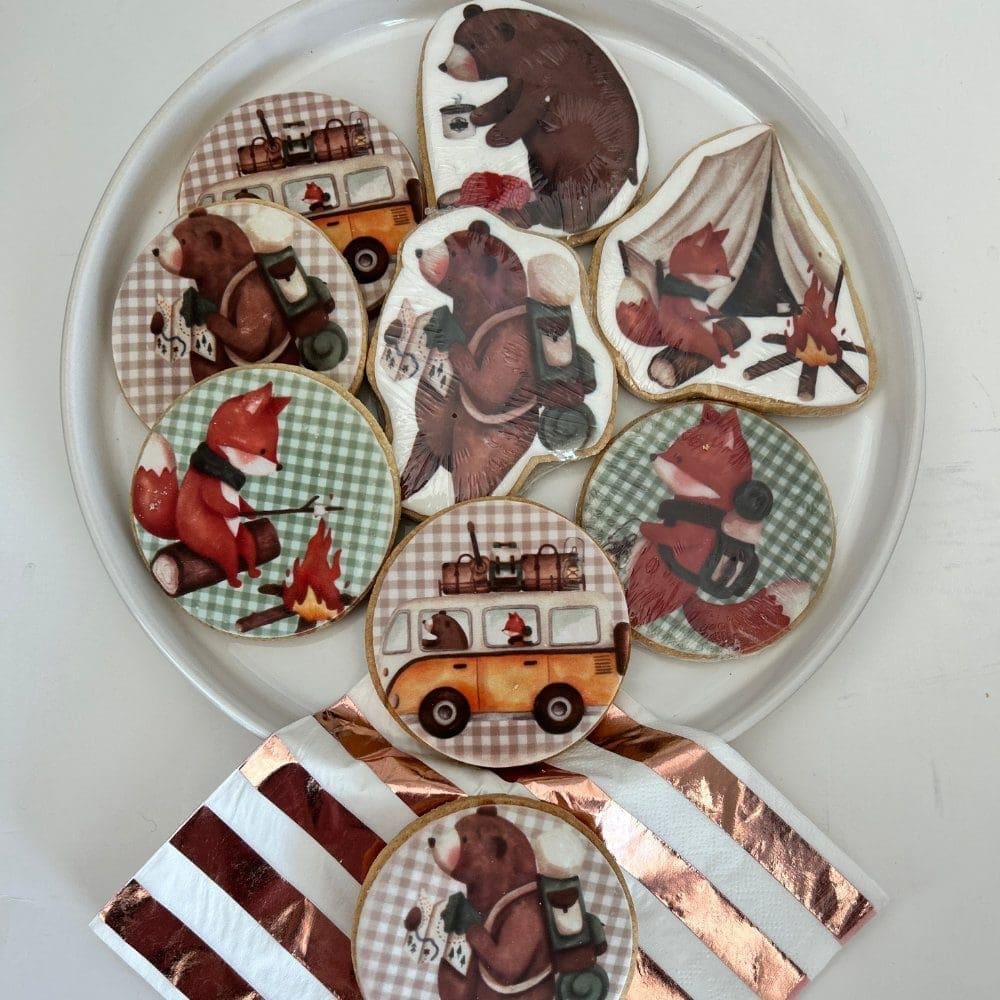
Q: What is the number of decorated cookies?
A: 9